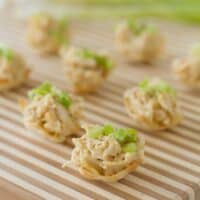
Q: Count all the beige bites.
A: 8